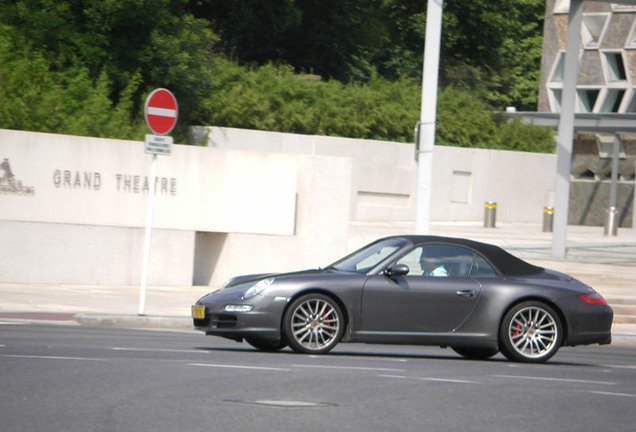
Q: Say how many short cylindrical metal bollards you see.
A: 3